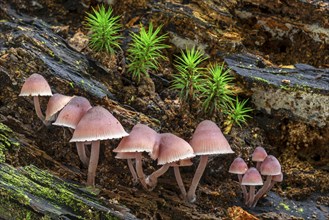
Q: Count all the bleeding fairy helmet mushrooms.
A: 14